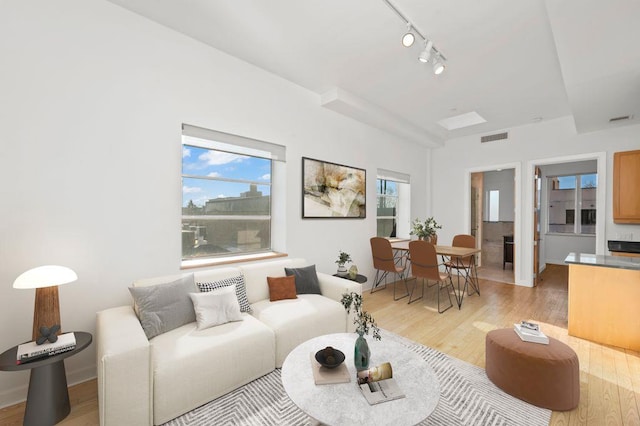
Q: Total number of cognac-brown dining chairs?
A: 4